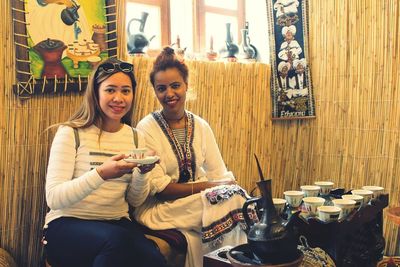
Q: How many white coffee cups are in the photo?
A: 11